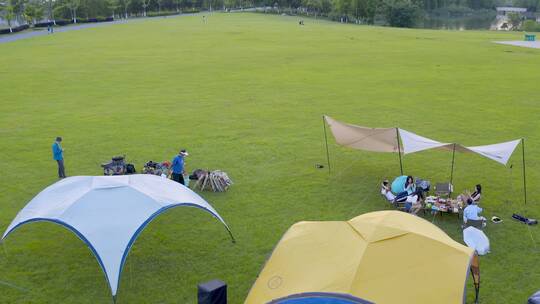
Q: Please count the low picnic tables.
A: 1